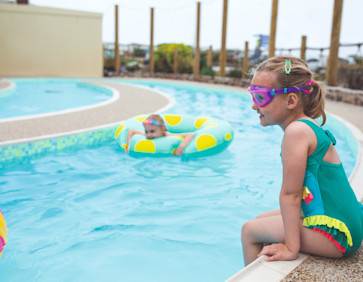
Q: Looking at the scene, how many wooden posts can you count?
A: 10